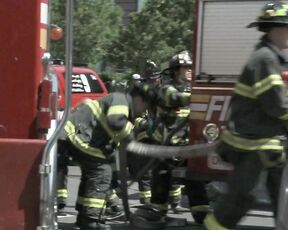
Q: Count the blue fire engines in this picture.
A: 0